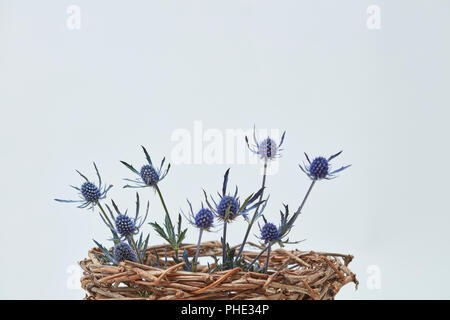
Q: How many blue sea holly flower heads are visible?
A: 9